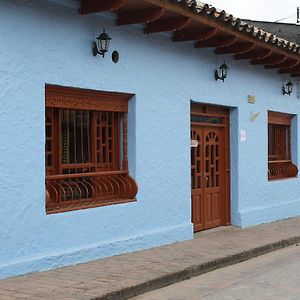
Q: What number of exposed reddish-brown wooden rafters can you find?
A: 11